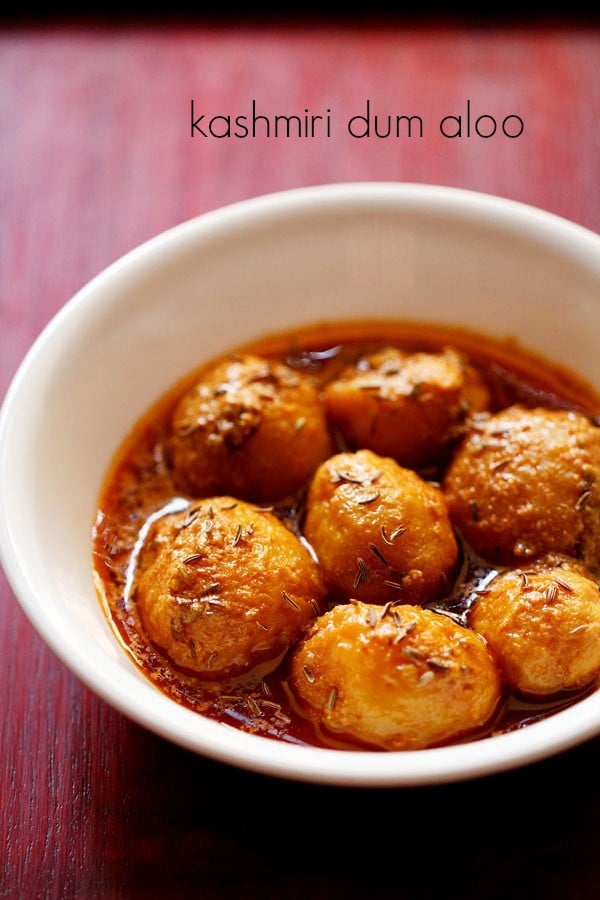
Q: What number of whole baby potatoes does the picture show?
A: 7